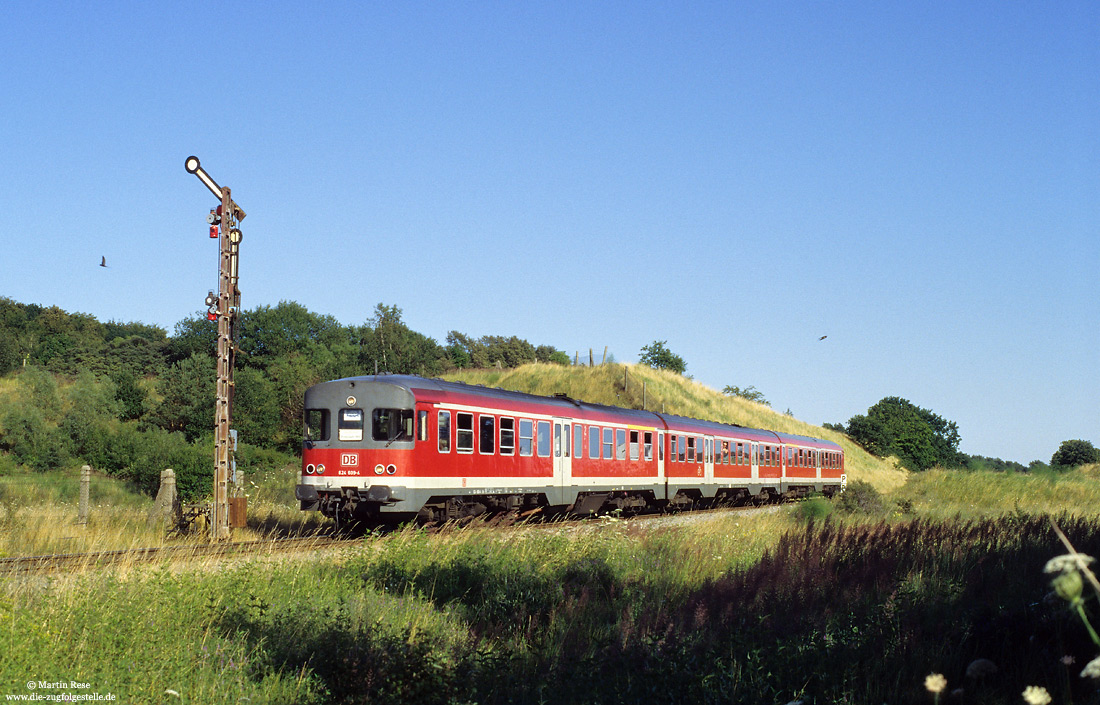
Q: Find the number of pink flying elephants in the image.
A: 0